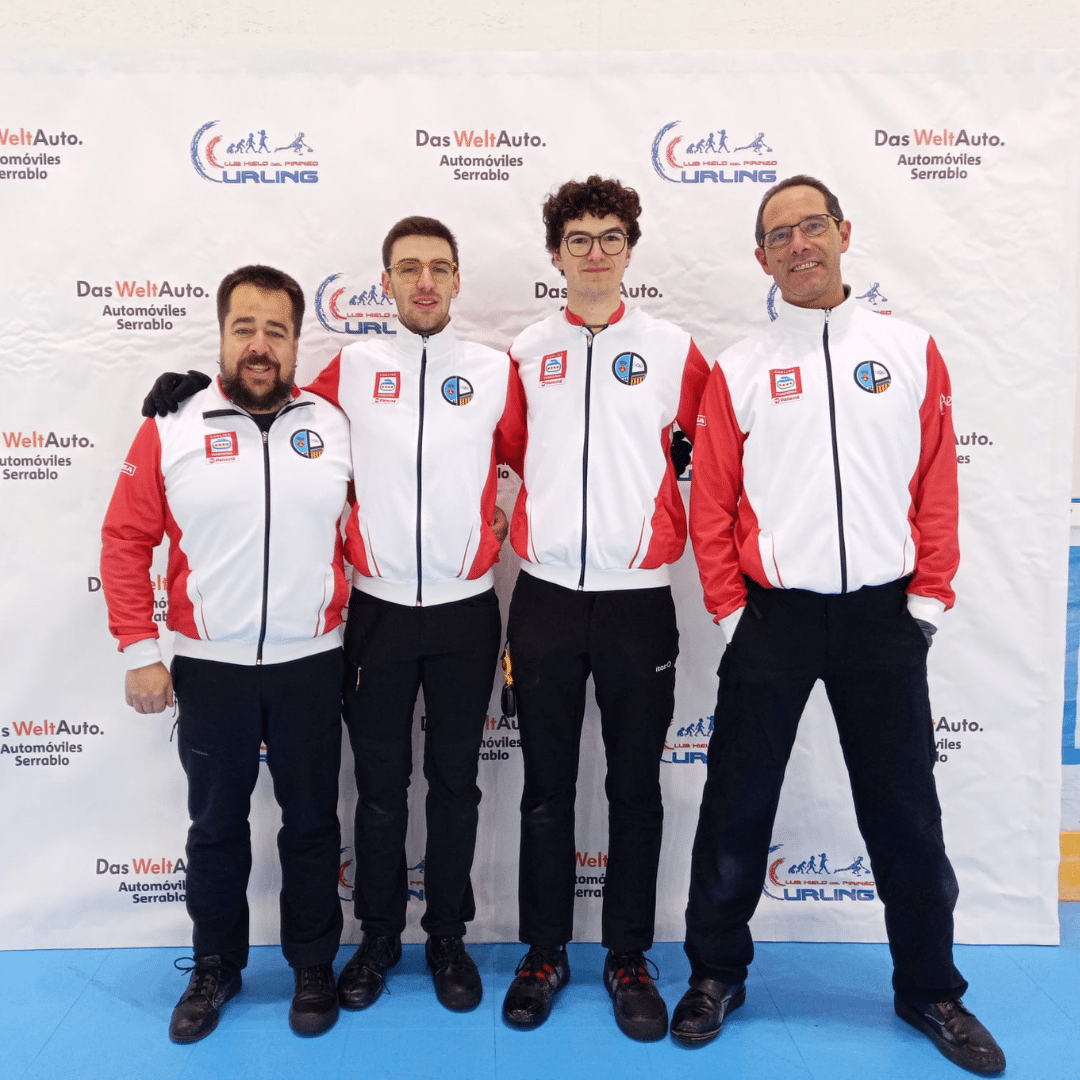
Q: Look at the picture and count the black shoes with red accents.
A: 2